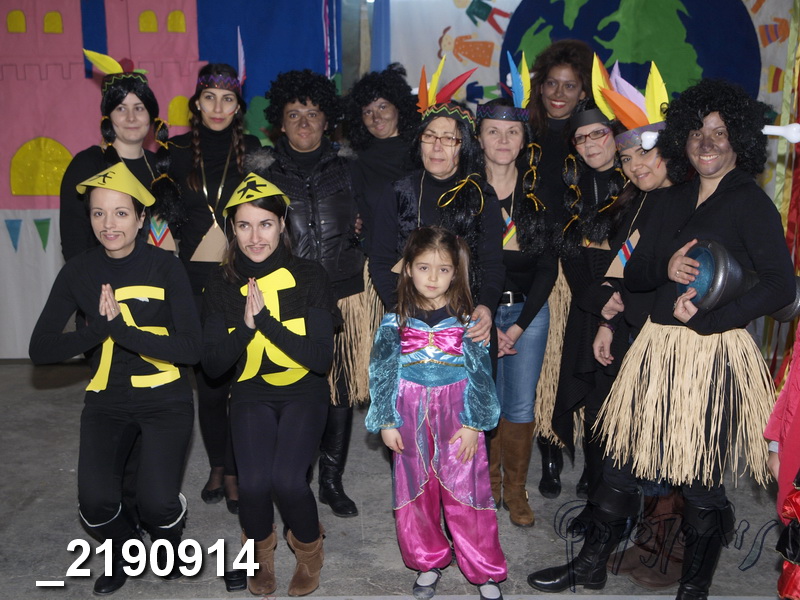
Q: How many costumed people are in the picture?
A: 13